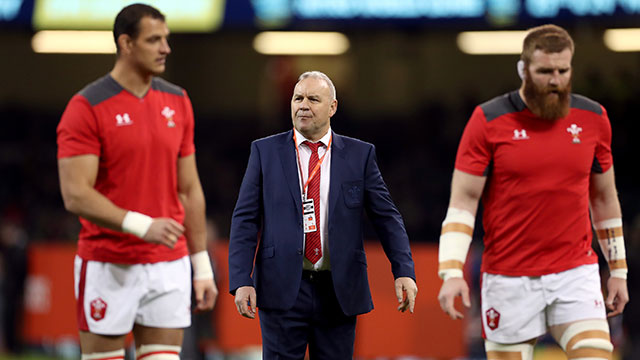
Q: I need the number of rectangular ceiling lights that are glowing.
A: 4